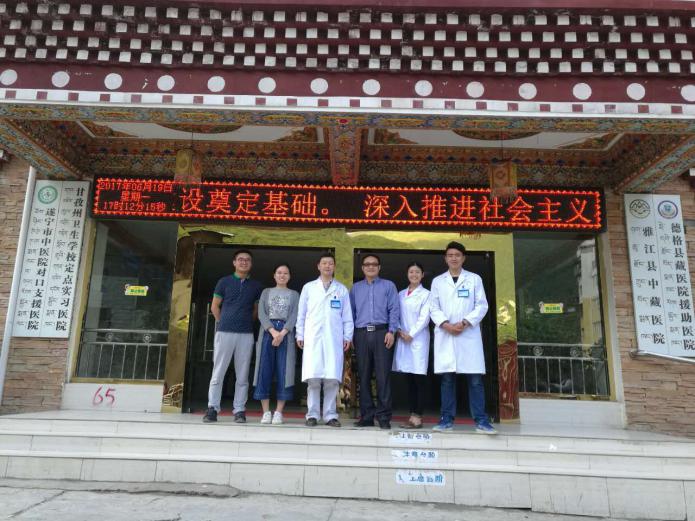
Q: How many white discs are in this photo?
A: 14